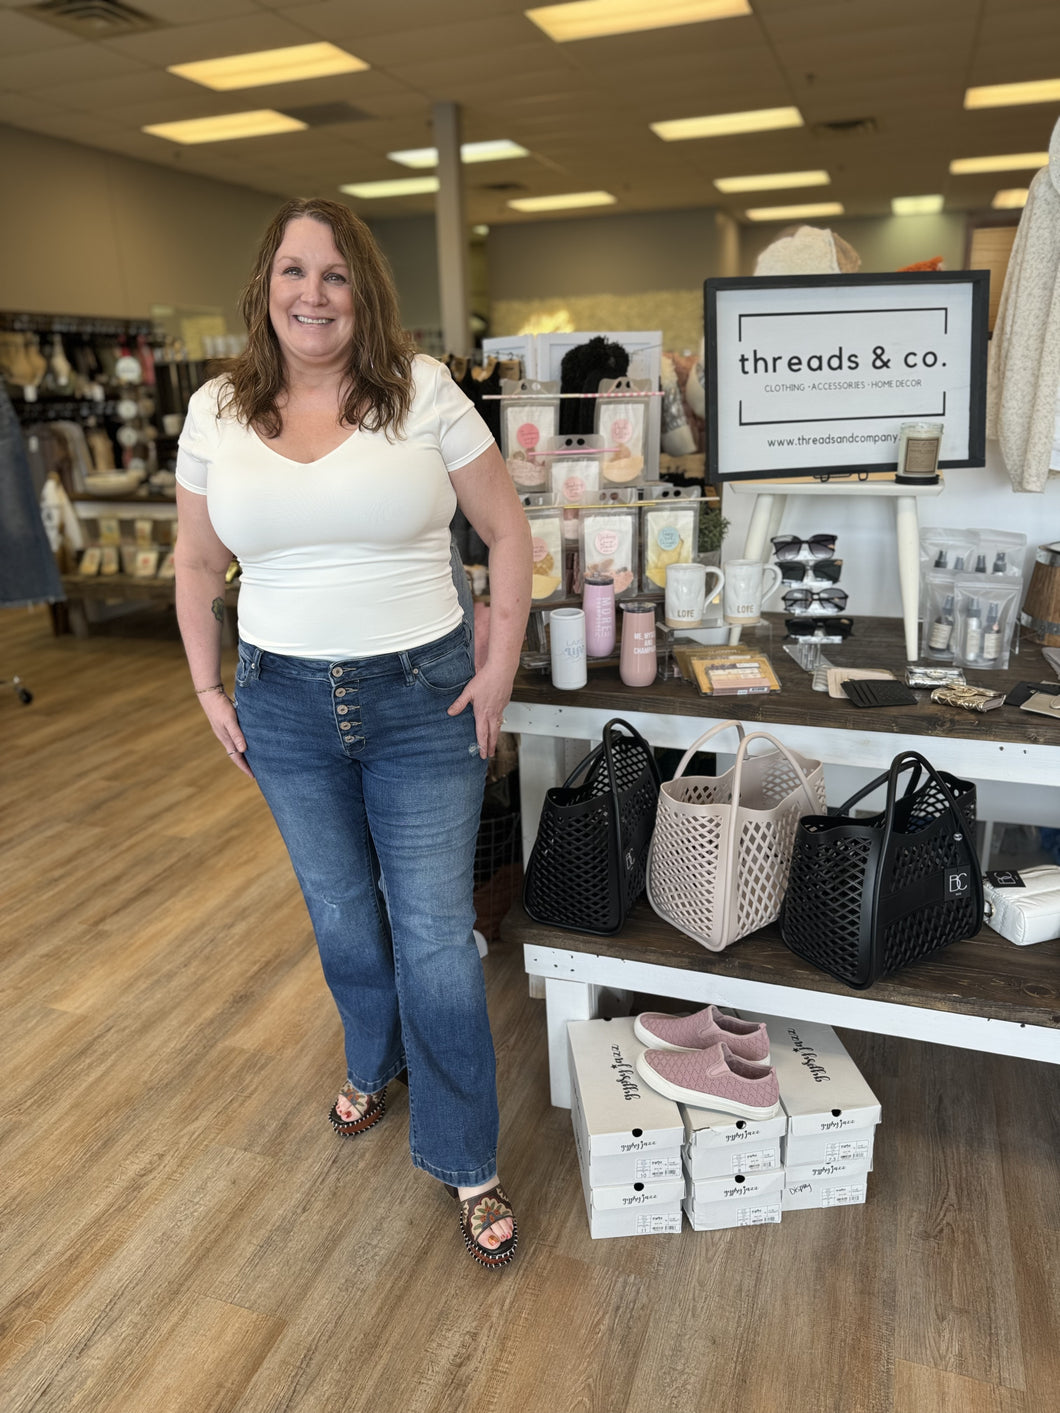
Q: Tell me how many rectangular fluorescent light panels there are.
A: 13